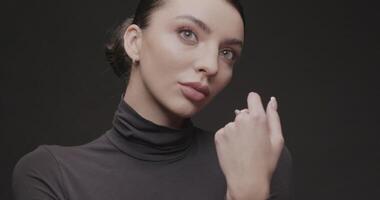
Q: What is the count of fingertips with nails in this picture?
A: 1